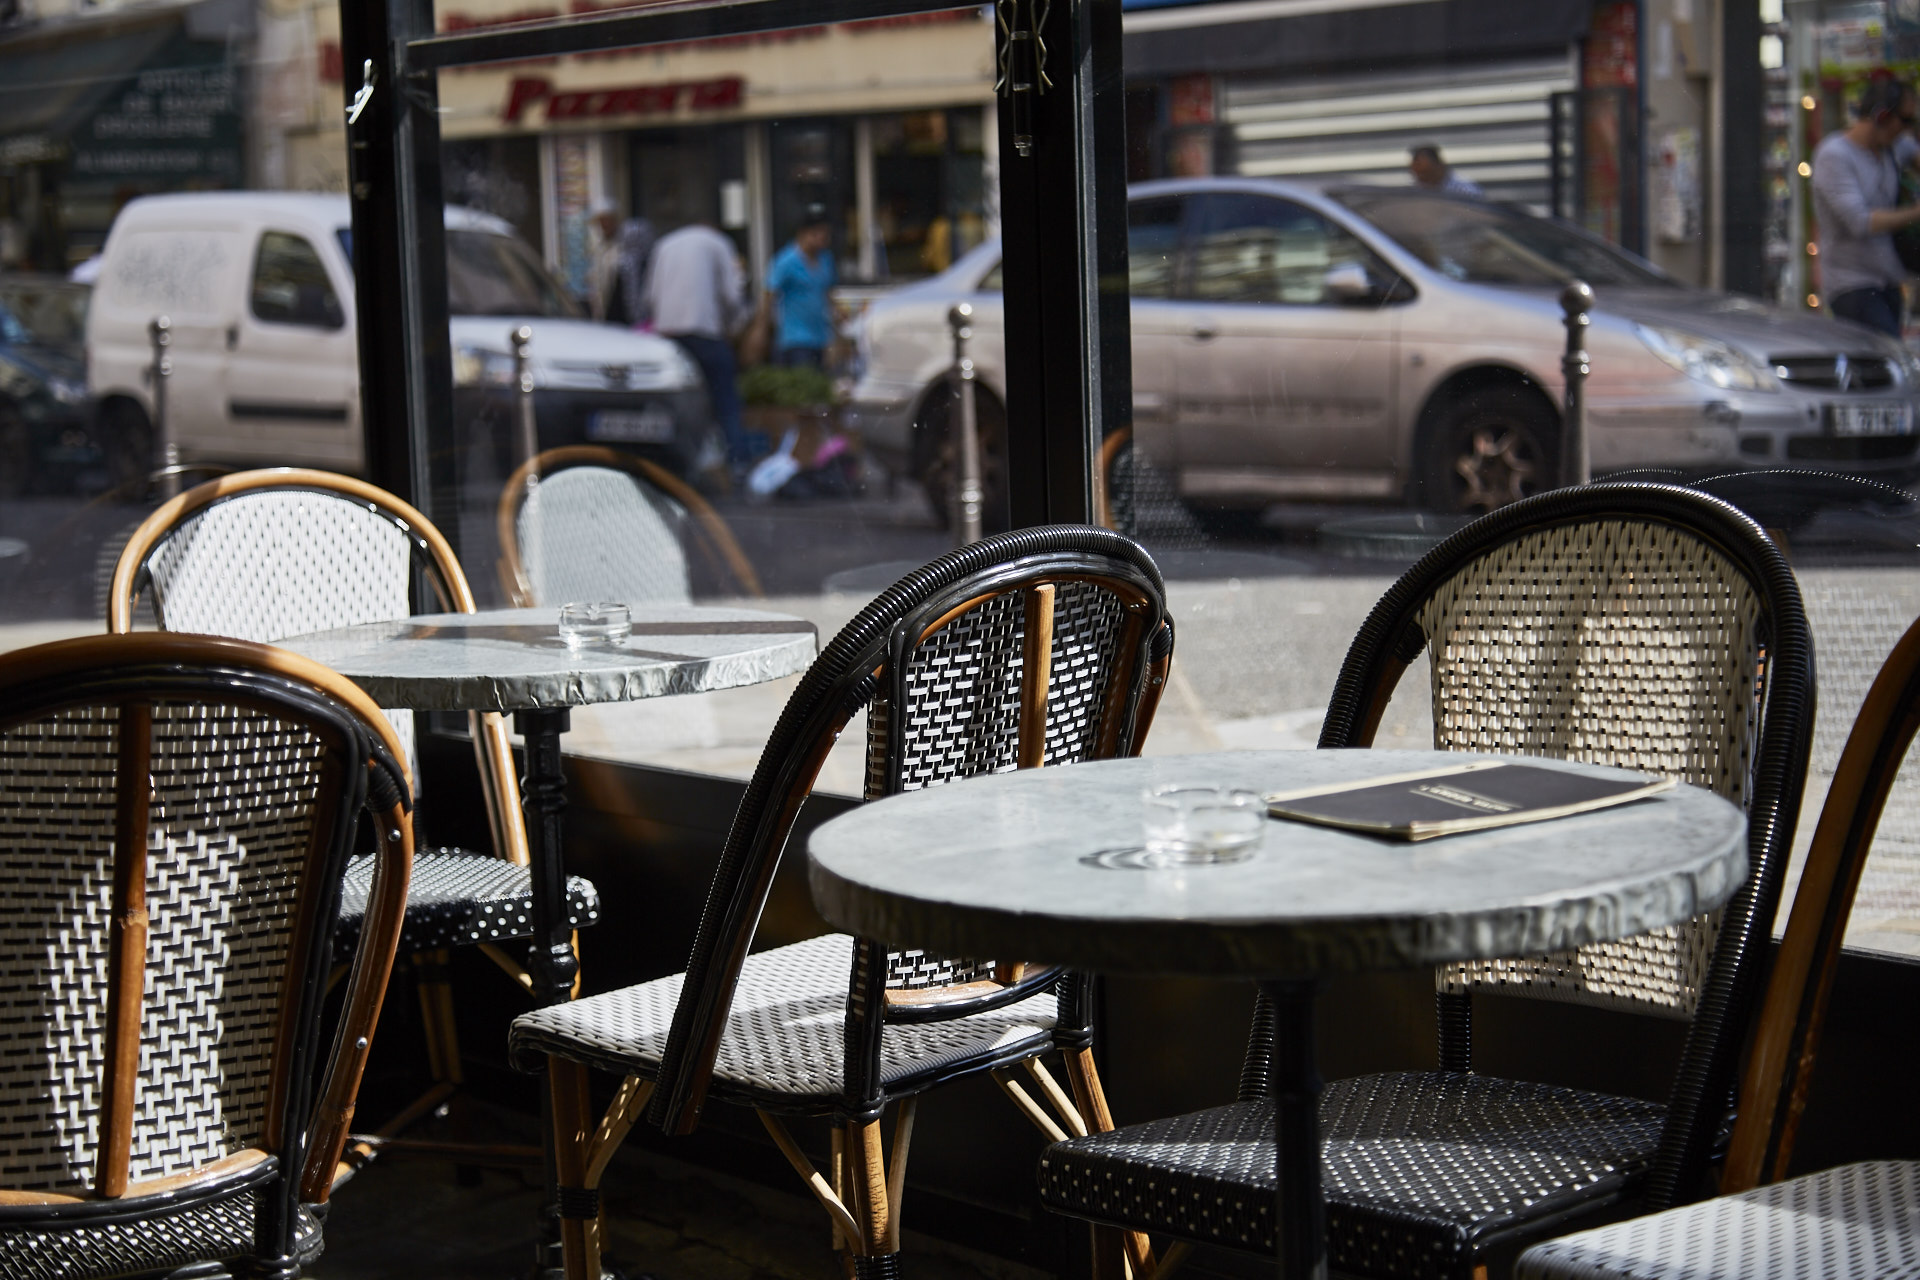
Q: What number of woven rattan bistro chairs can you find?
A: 5